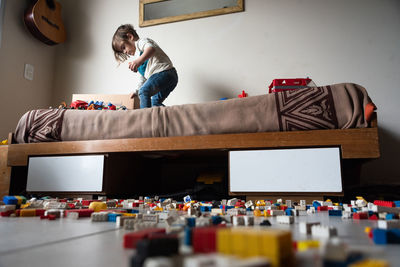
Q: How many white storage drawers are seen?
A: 2